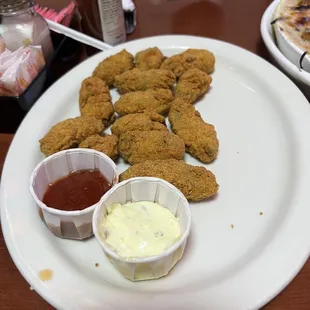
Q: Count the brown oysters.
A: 13